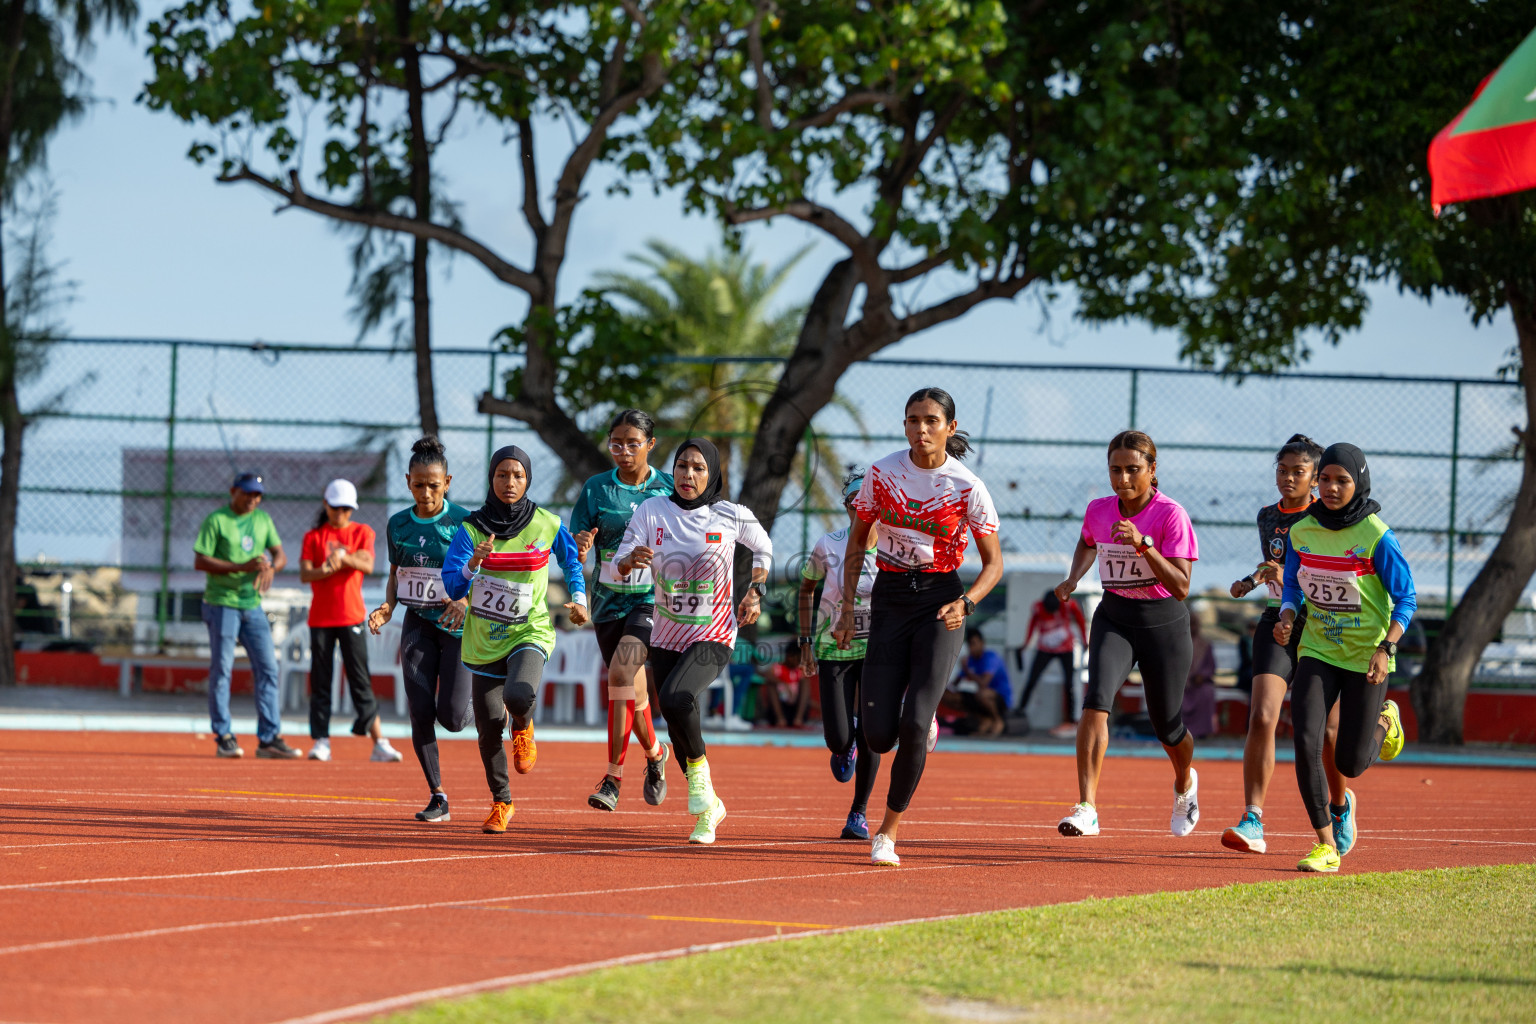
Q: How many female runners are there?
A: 9